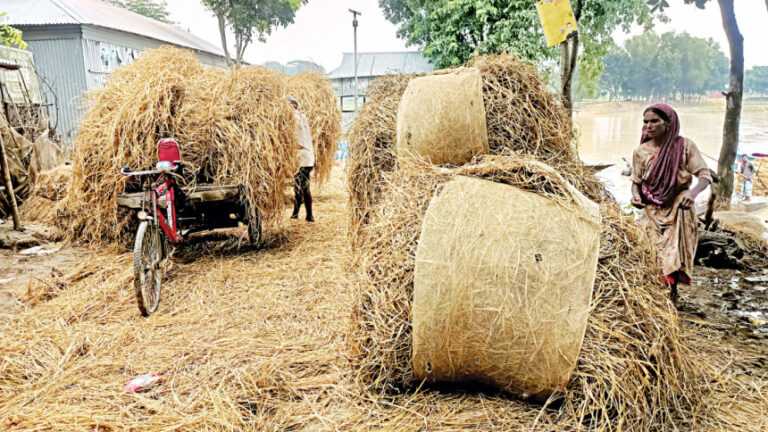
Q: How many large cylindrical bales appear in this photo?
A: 2